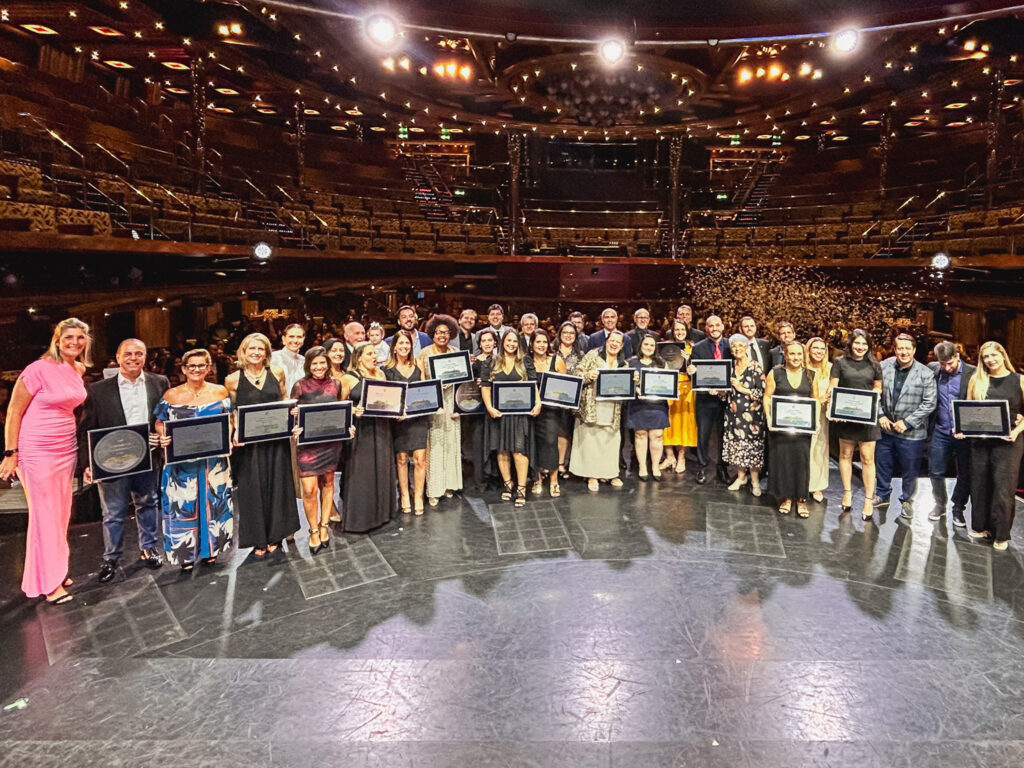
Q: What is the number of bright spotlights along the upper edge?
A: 3